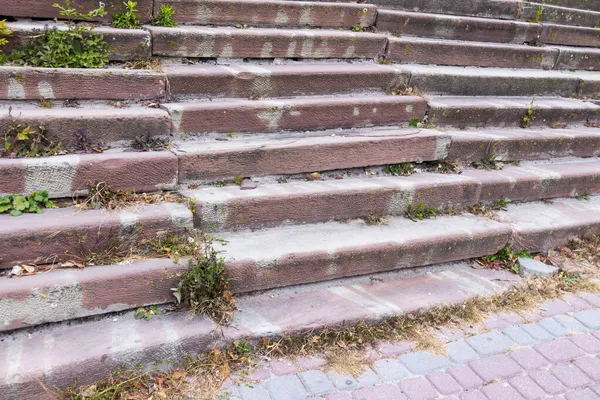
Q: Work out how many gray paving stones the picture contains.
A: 15